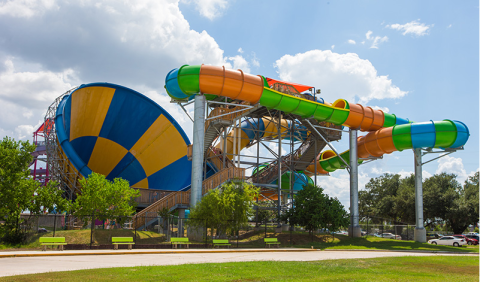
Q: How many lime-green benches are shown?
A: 5